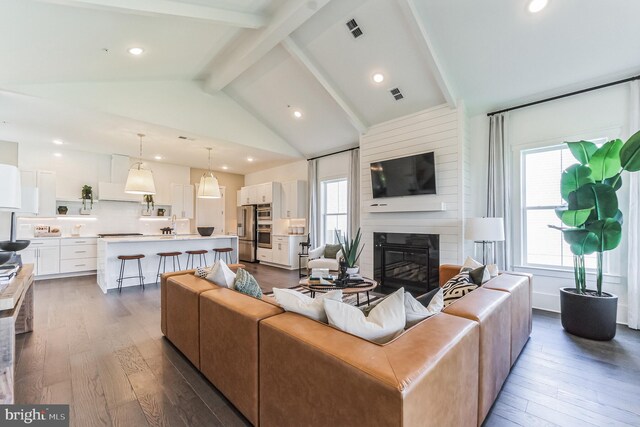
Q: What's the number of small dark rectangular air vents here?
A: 2